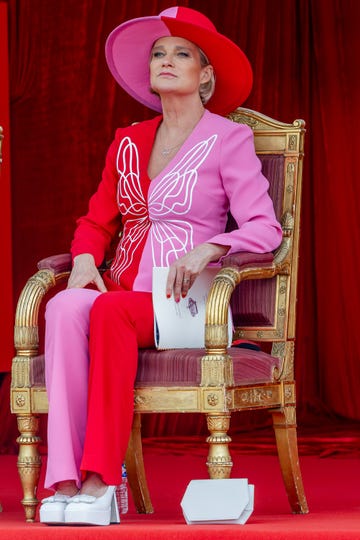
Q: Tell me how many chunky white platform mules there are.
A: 2